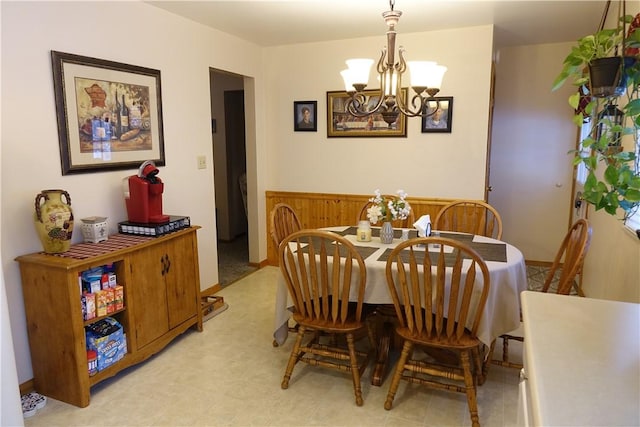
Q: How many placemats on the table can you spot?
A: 6